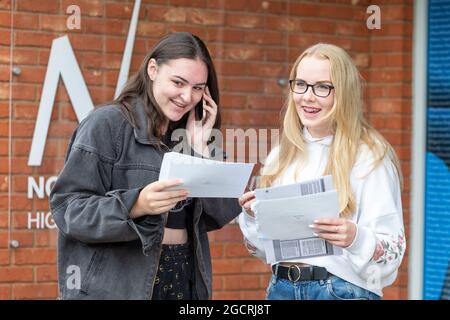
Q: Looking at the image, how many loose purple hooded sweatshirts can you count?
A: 0